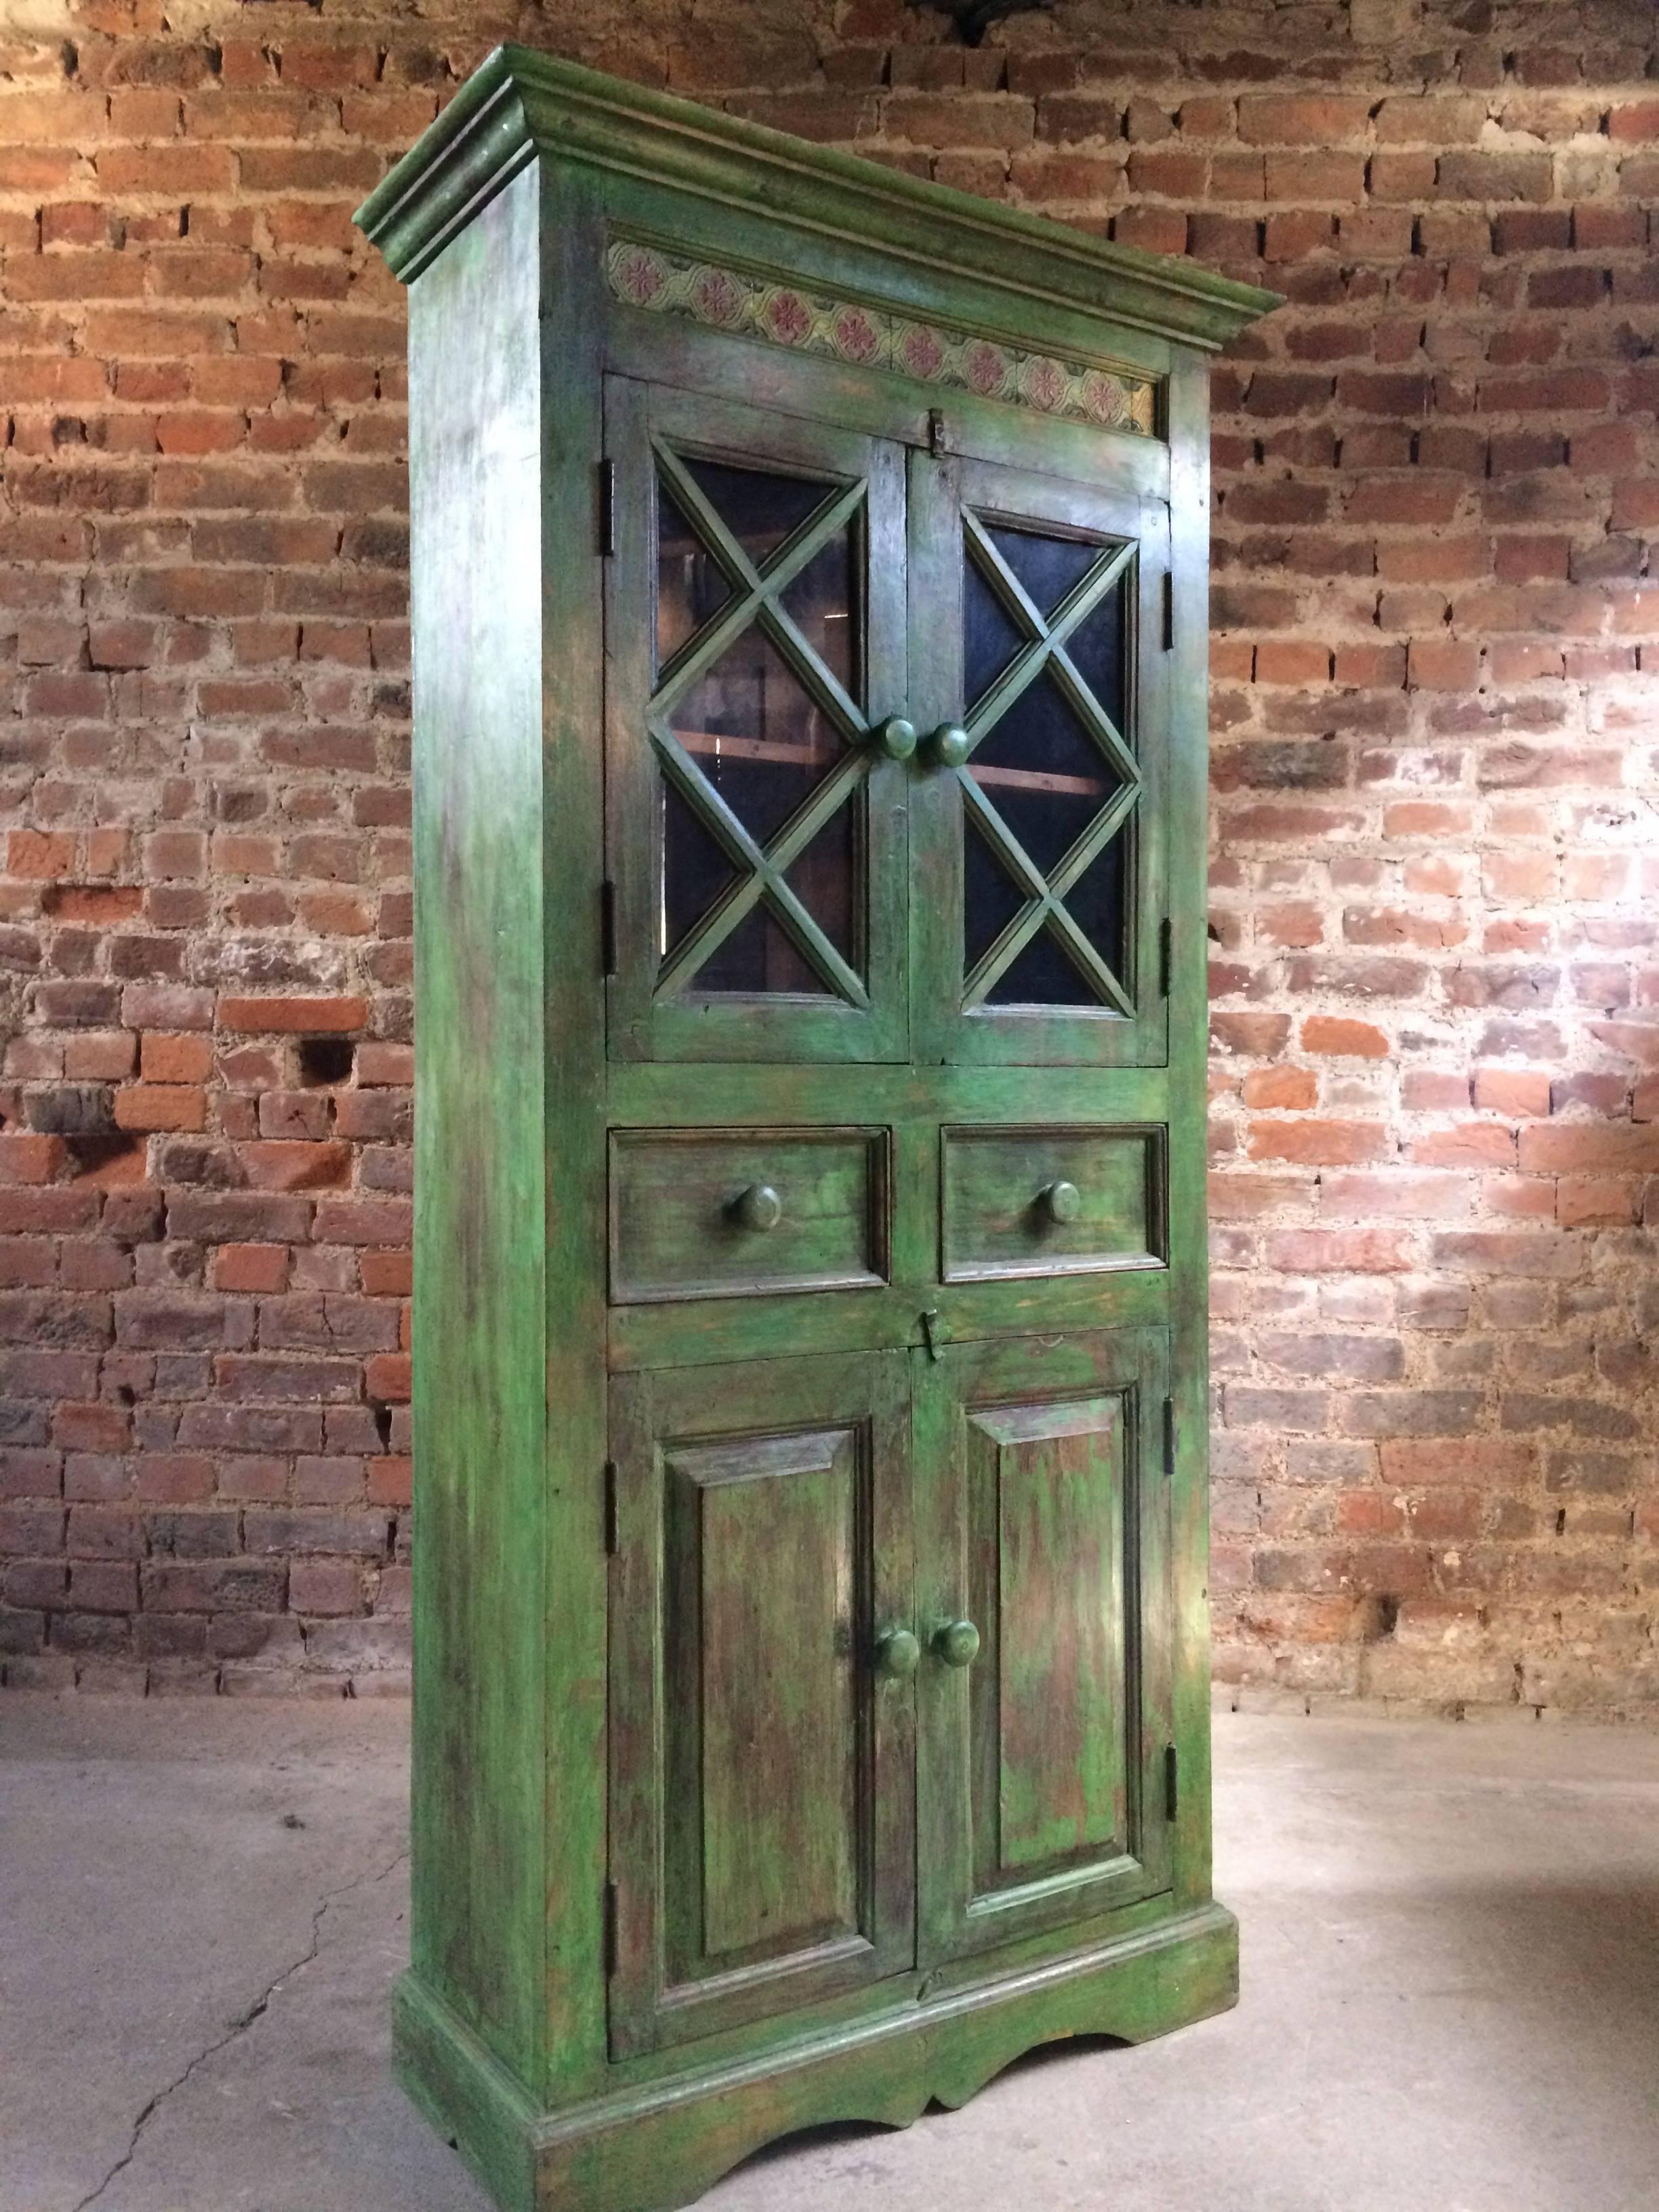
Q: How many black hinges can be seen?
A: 8